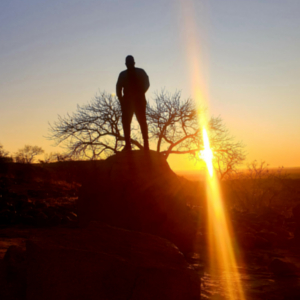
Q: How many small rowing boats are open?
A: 0